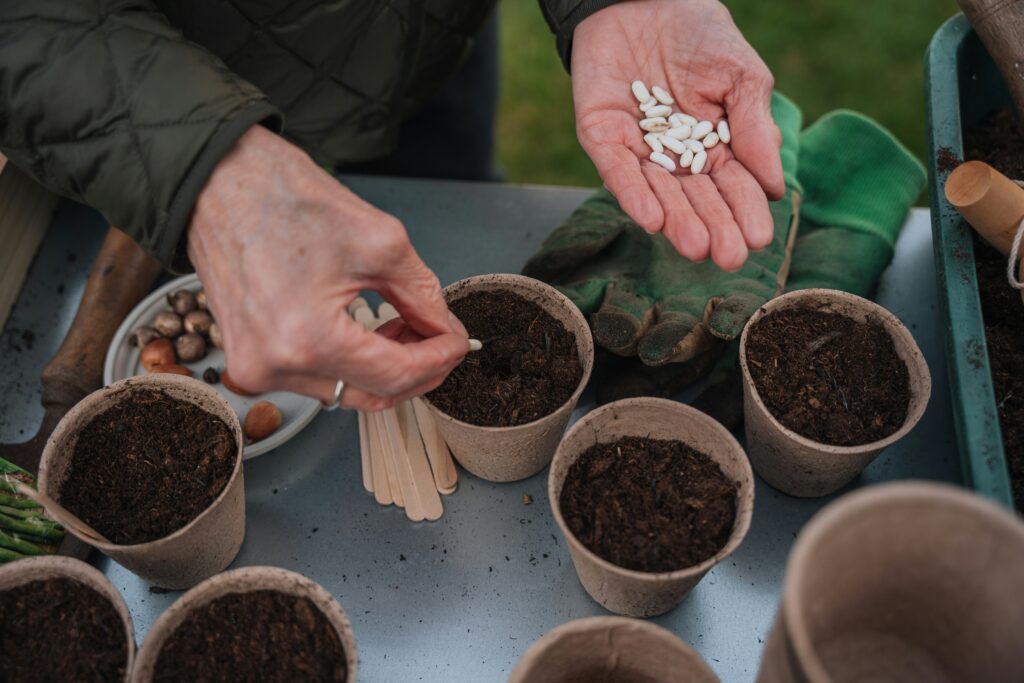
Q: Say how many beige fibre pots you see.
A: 8